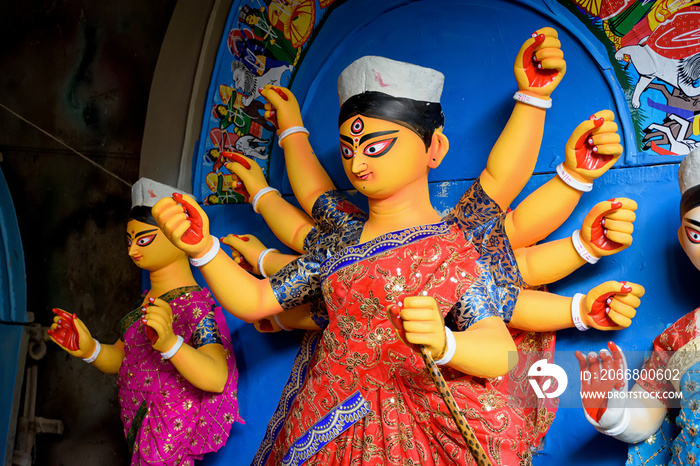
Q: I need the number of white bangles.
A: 13